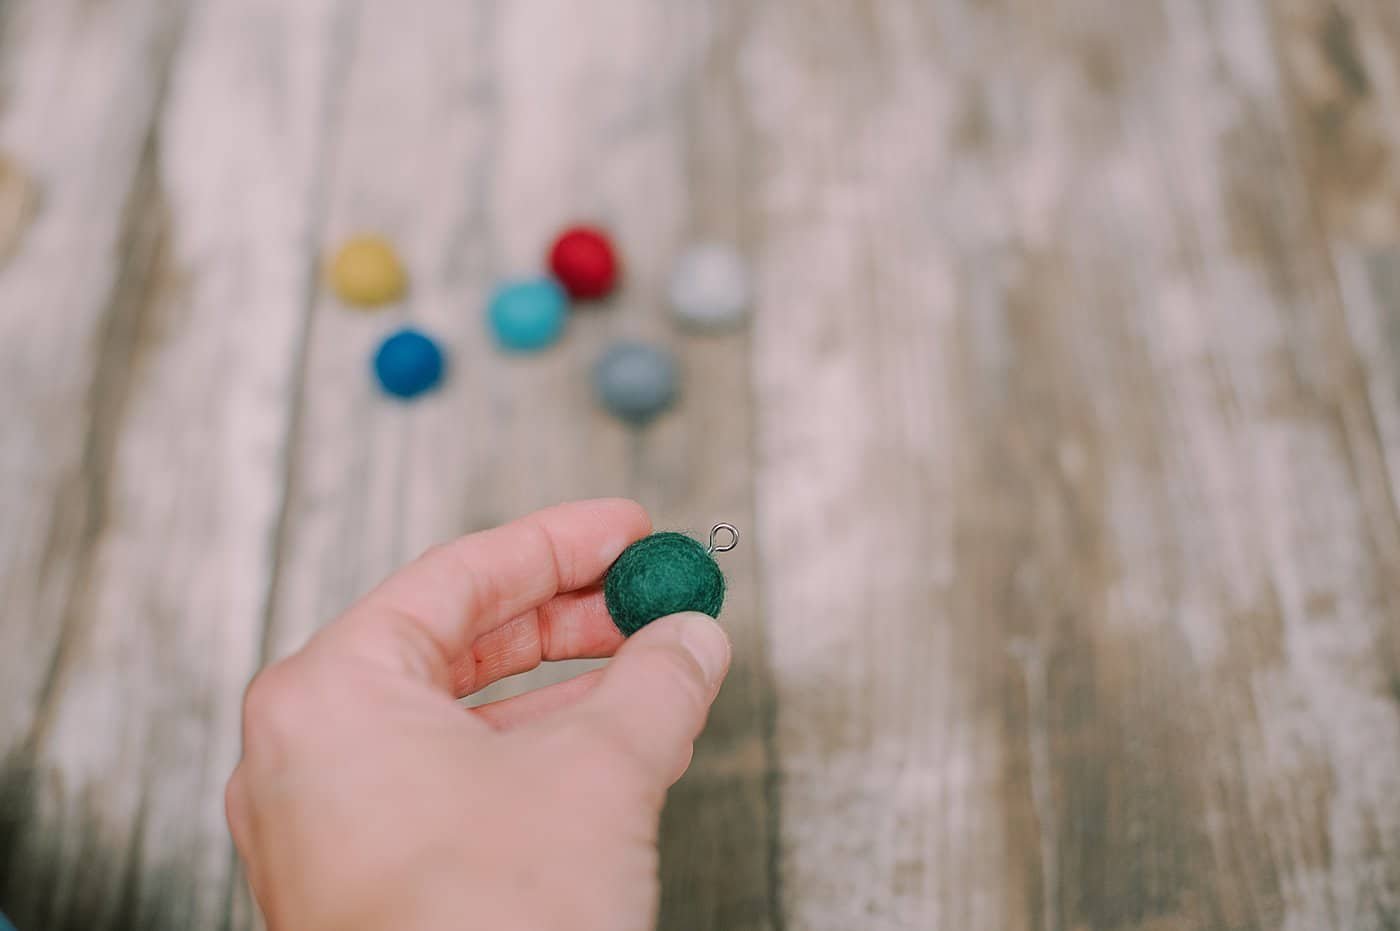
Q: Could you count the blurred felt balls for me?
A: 6